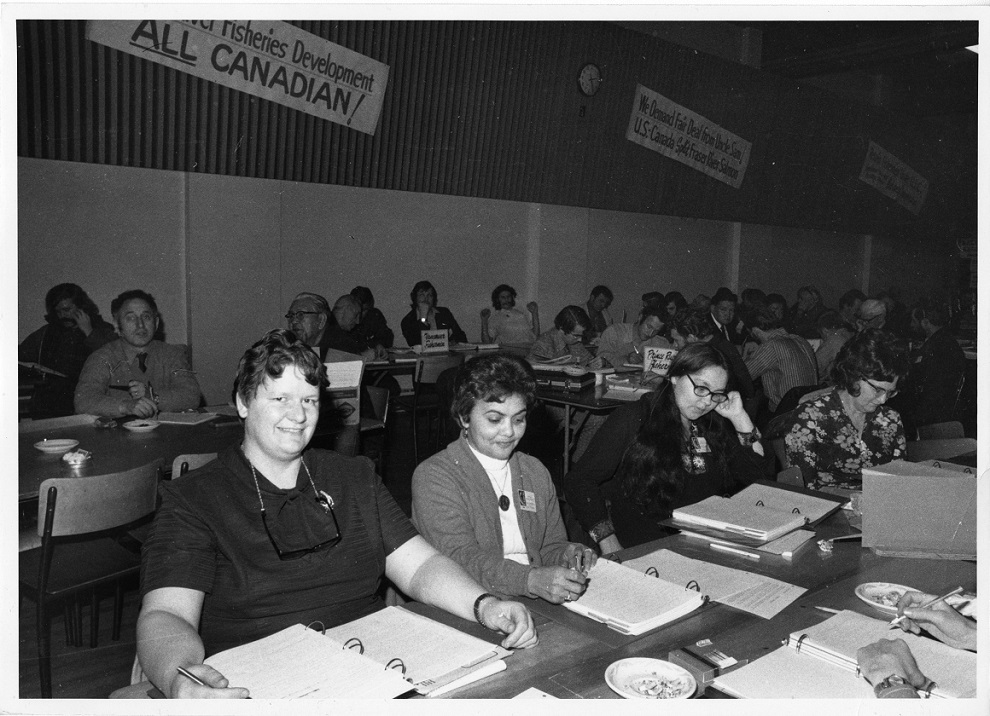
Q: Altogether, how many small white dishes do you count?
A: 4